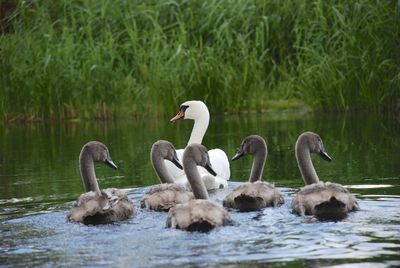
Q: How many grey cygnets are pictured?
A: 5